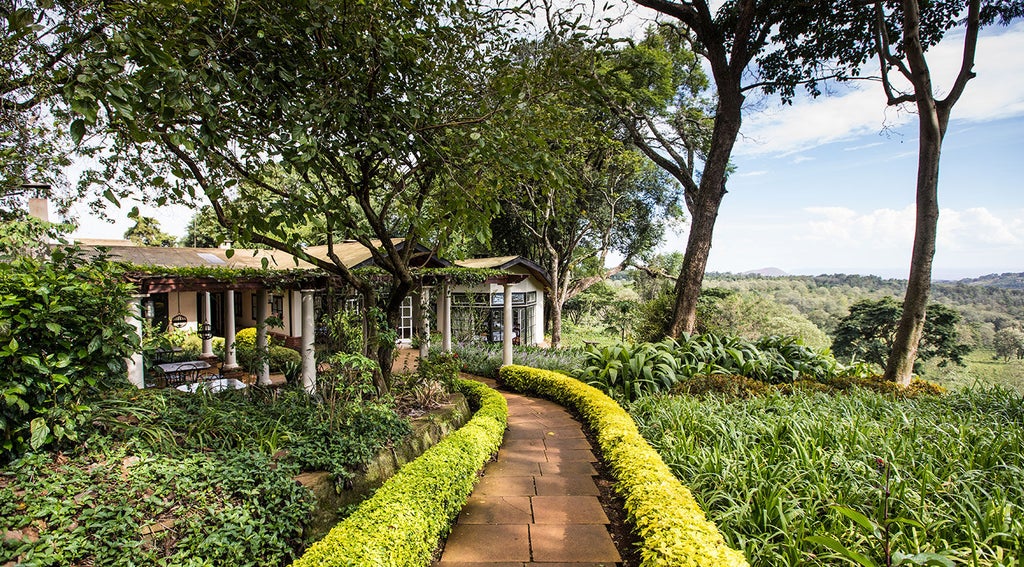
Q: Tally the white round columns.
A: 8